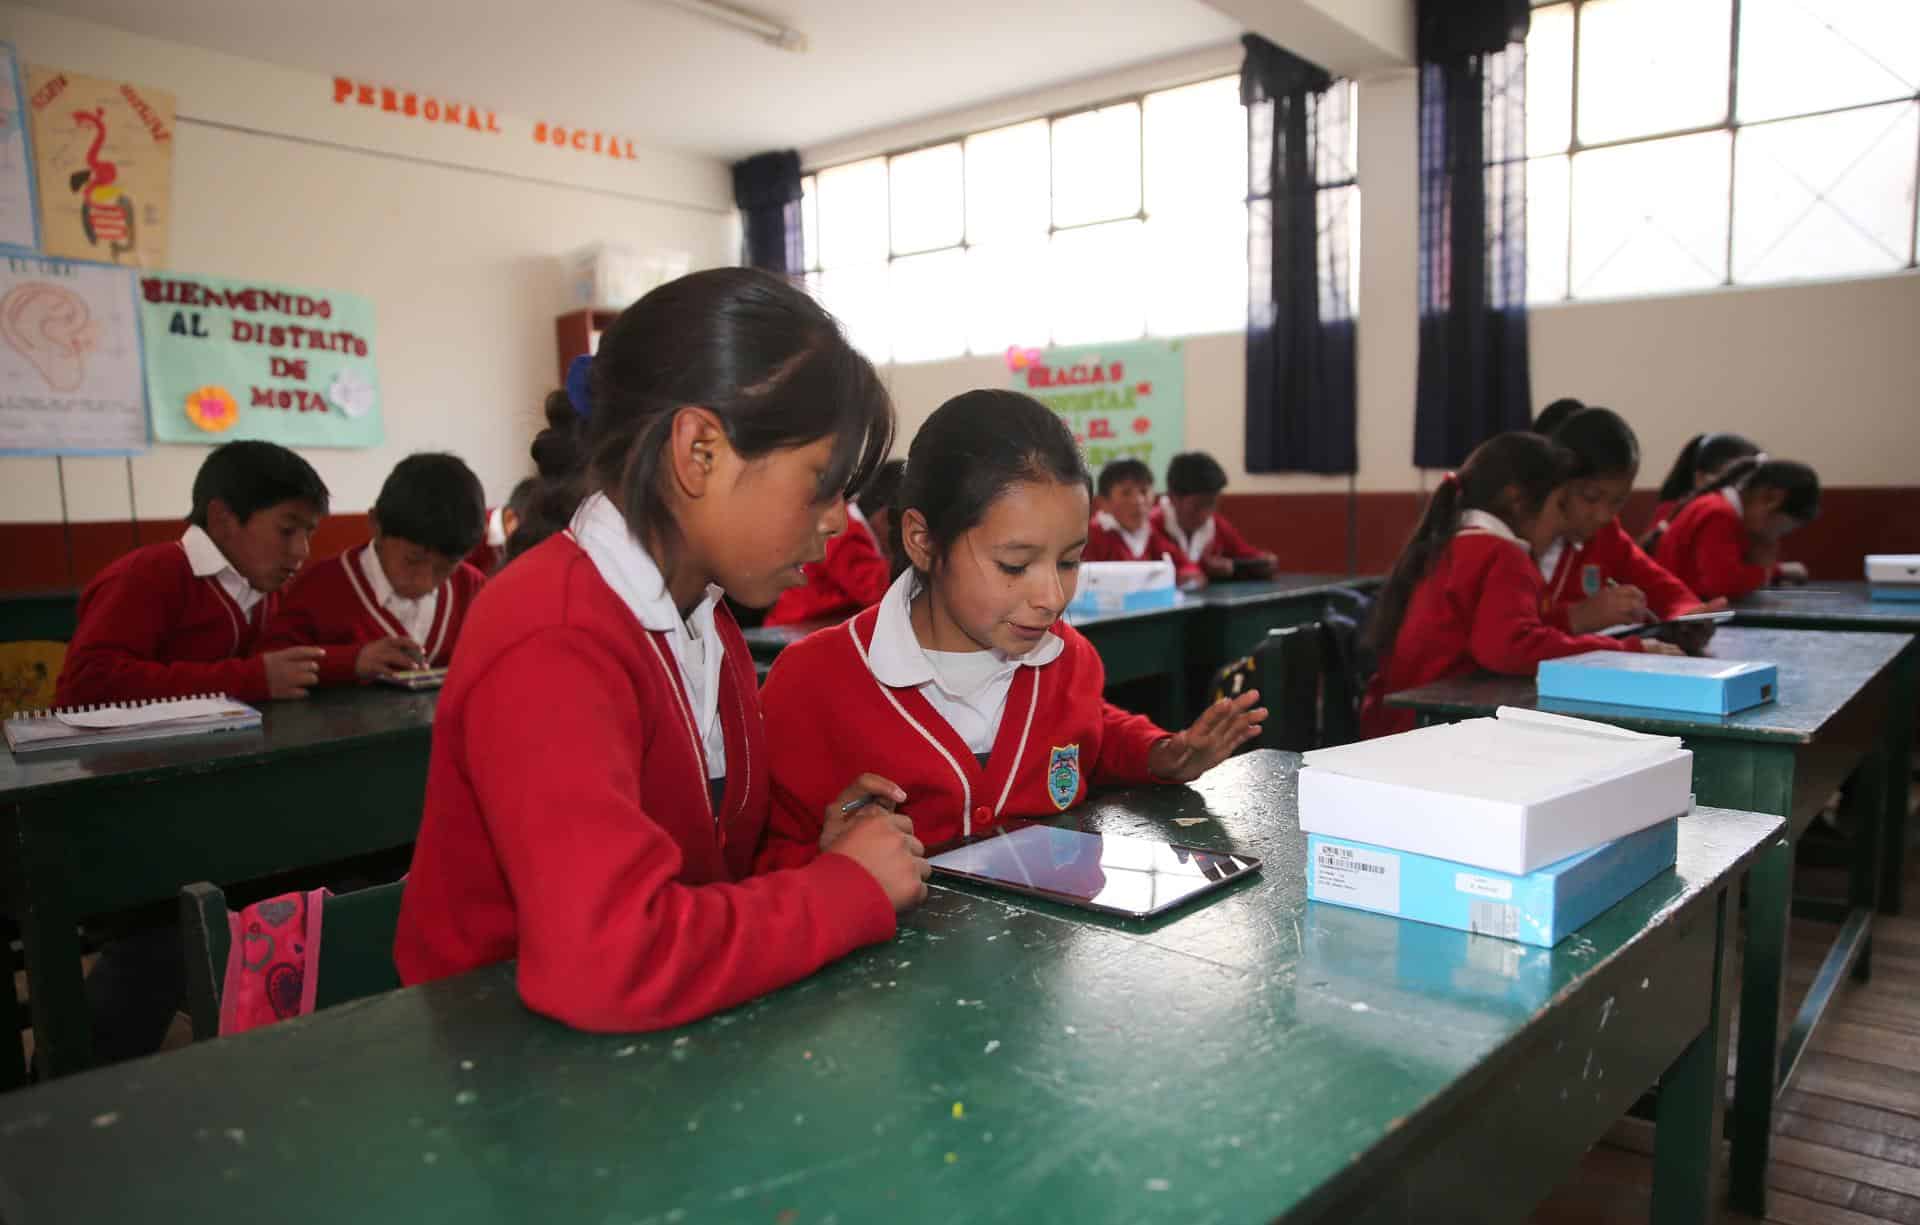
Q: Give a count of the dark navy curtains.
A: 3